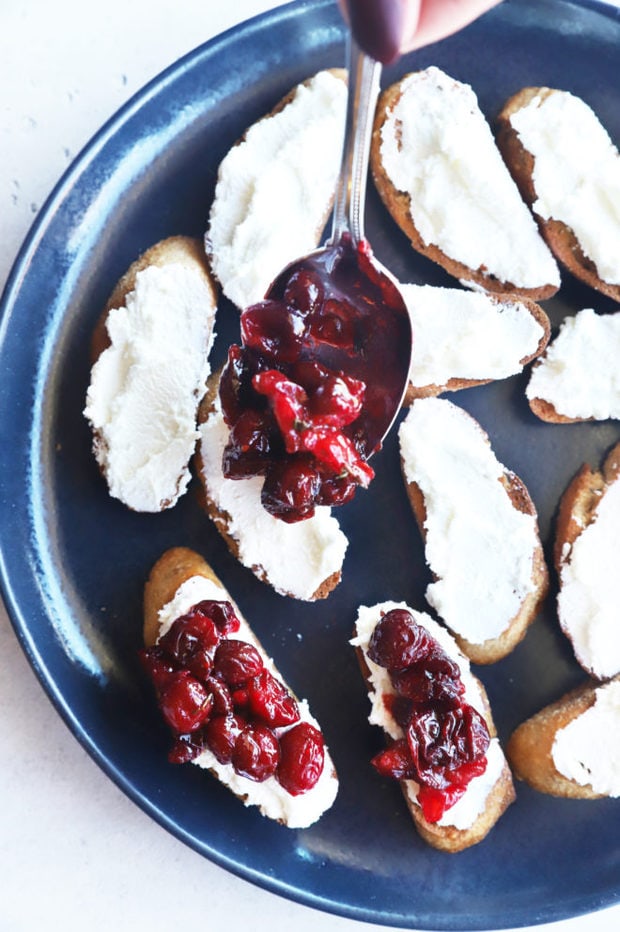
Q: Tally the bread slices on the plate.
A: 12